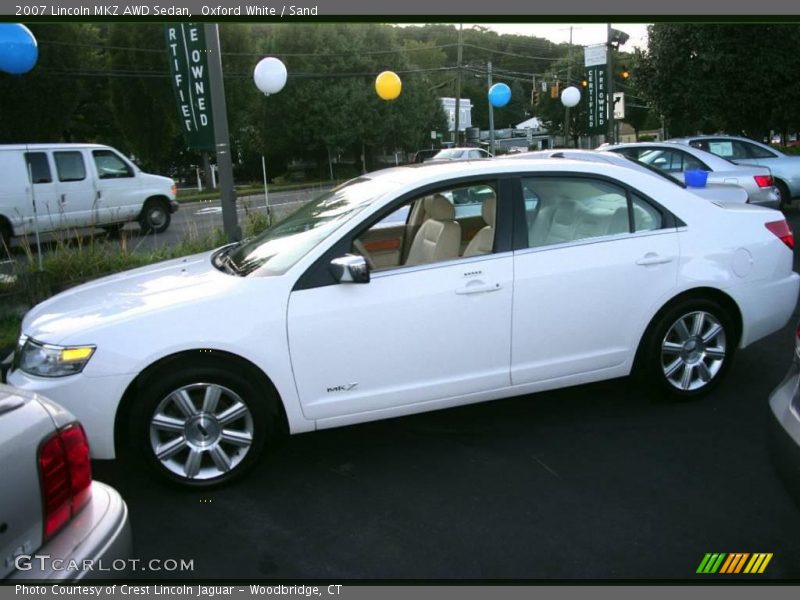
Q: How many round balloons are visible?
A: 5